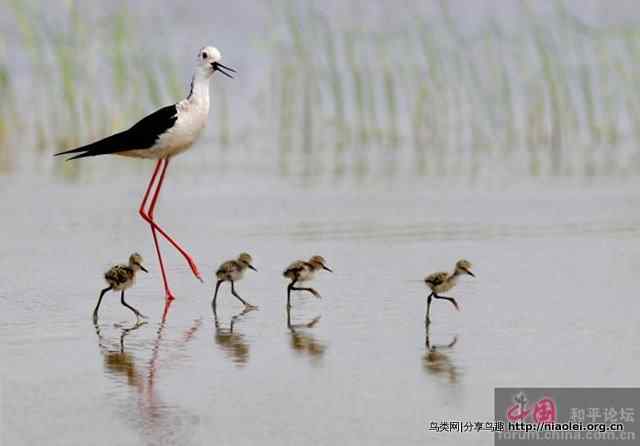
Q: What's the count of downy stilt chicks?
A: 4